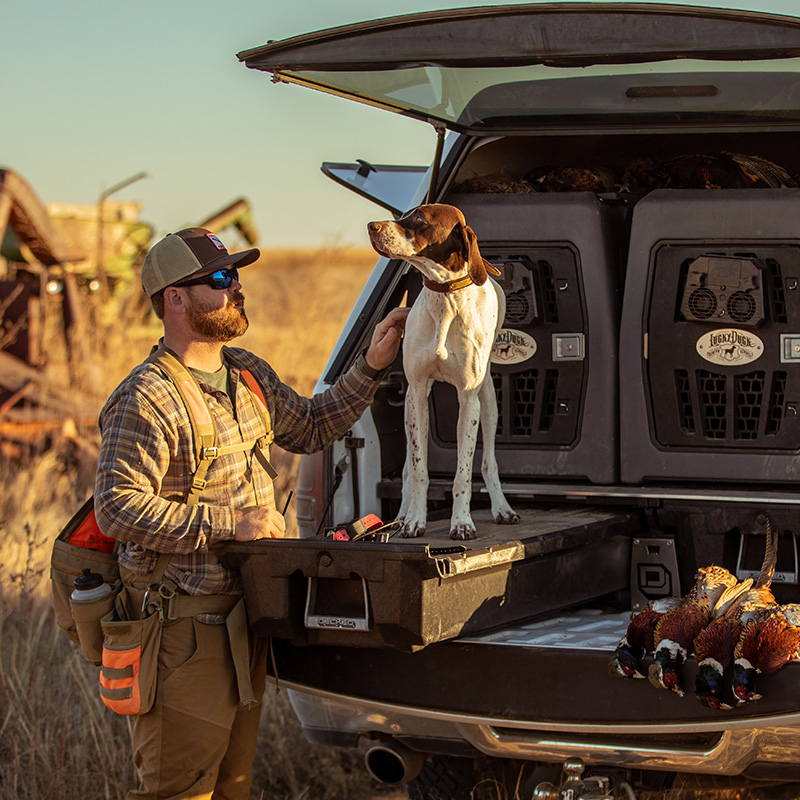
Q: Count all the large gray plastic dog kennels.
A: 2